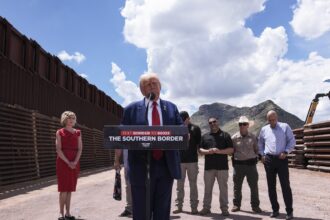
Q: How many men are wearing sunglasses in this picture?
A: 2